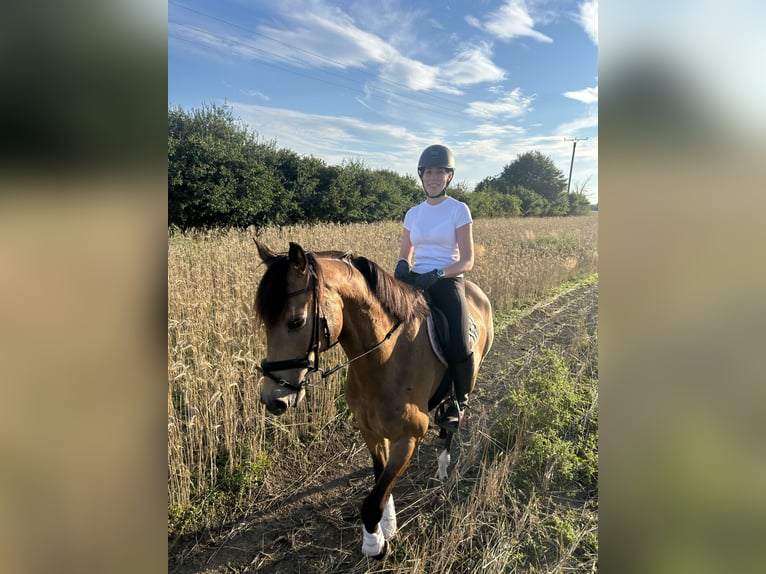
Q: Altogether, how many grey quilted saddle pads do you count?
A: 1